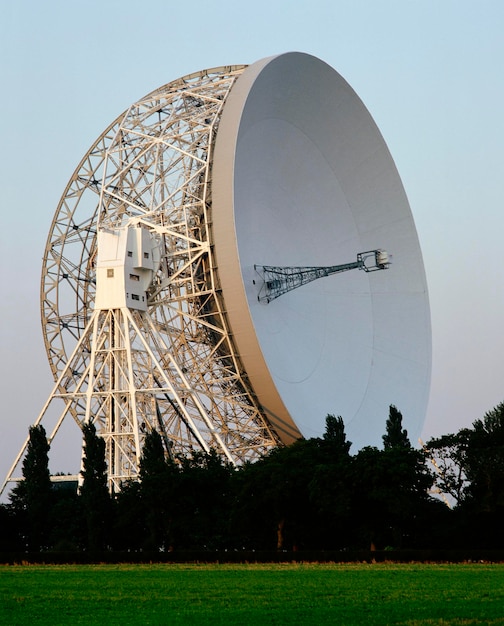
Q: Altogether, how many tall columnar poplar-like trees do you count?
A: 5